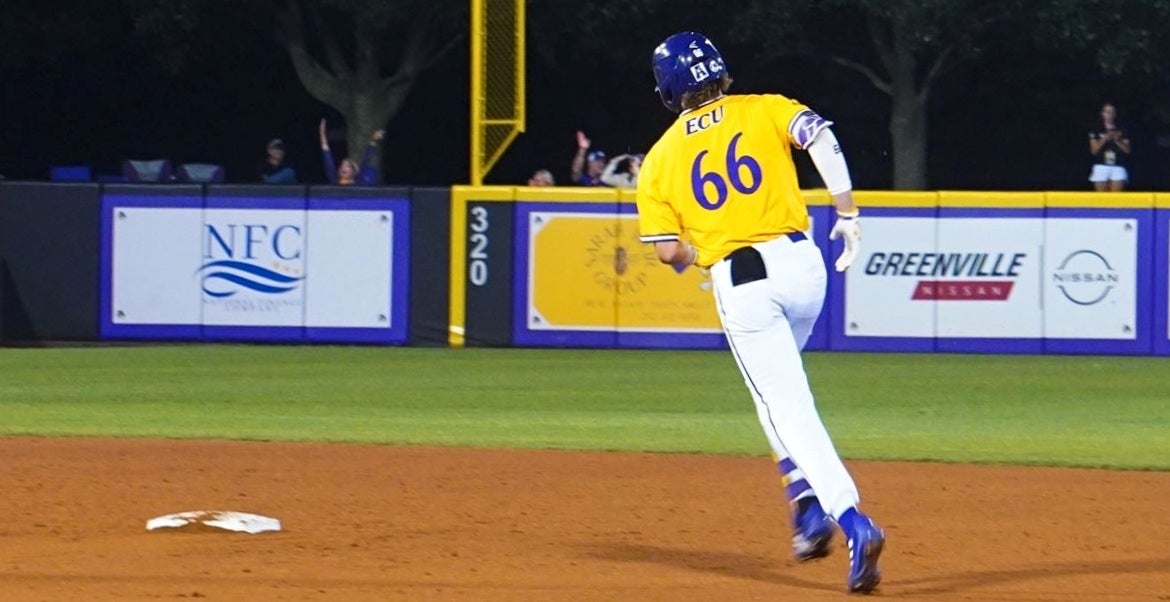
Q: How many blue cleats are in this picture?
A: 2